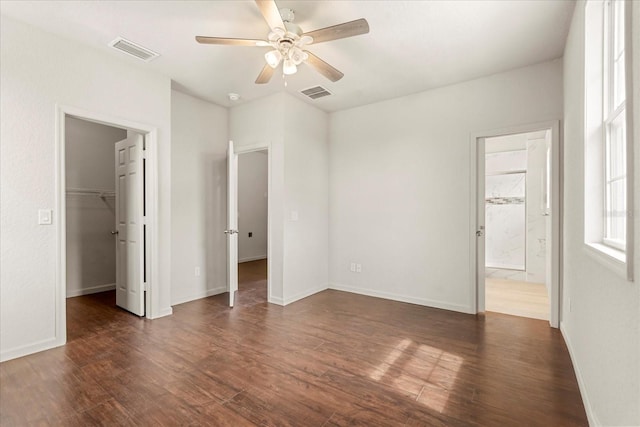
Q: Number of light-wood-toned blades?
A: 5